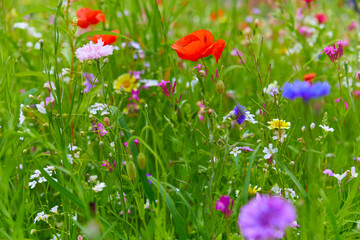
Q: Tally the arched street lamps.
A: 0